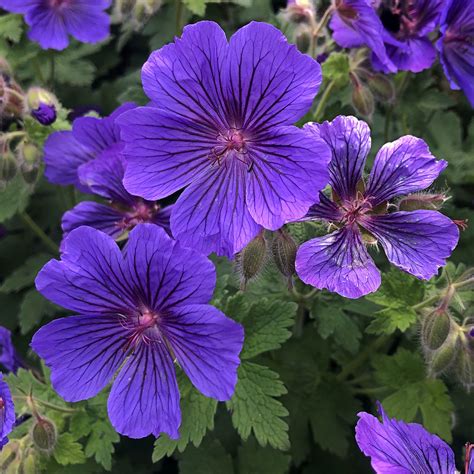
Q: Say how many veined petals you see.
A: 15